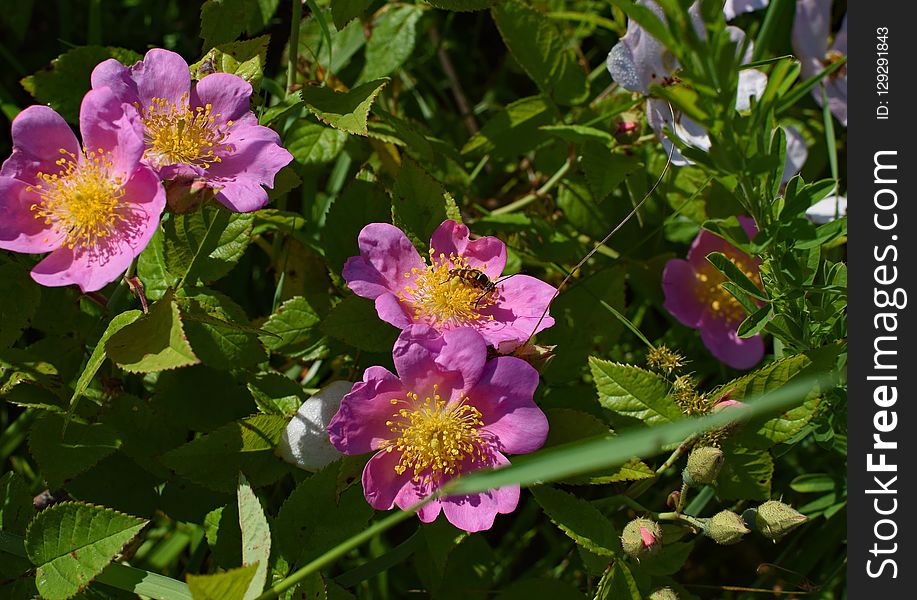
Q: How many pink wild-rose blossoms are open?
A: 5